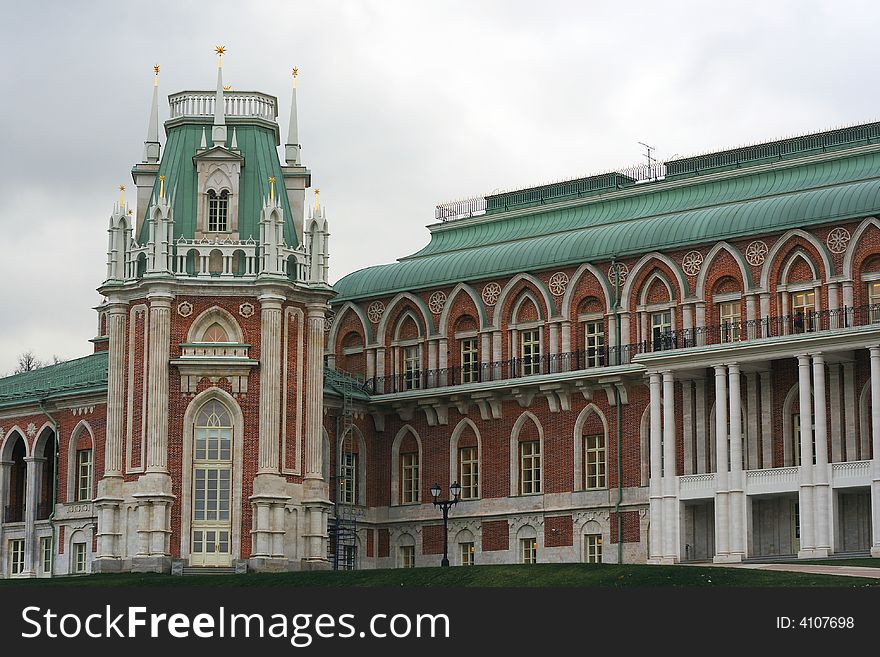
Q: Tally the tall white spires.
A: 3